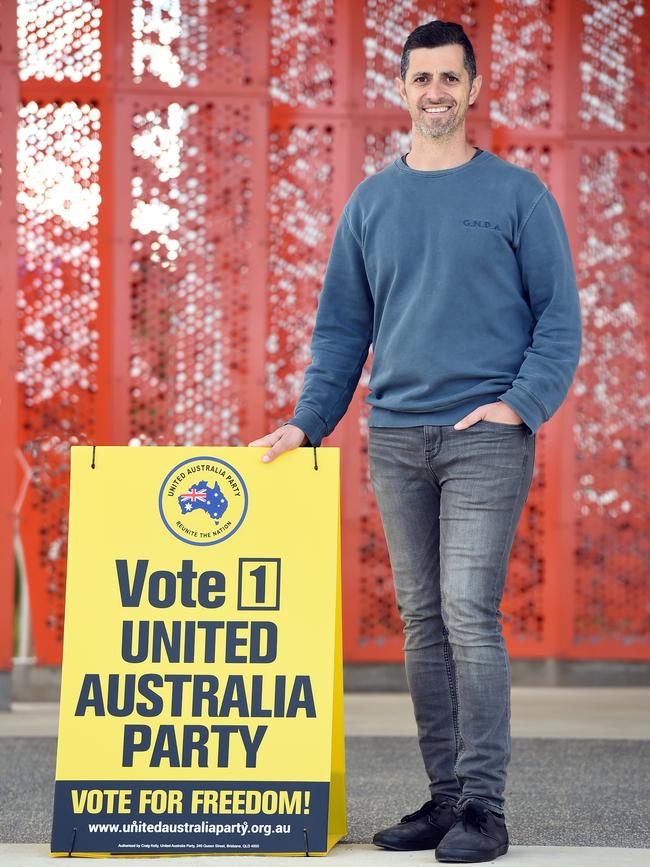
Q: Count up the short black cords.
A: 4